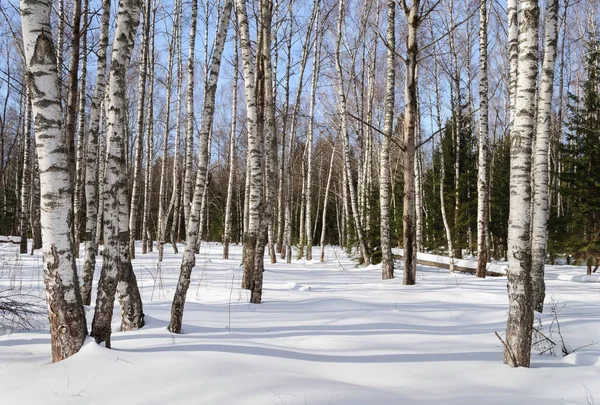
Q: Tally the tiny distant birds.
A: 0